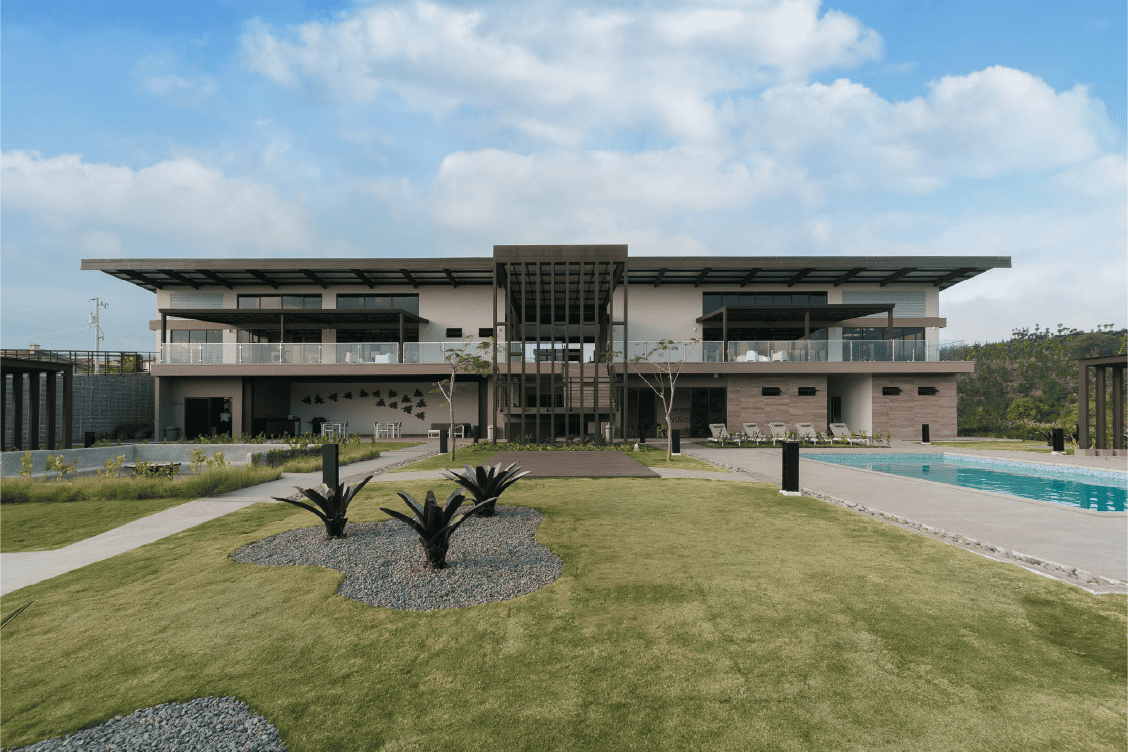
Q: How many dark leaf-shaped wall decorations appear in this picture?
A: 14